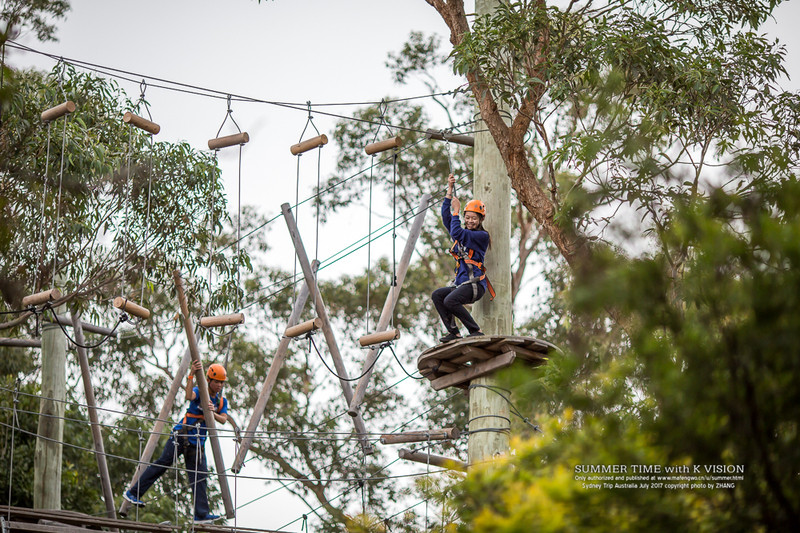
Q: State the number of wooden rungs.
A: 10